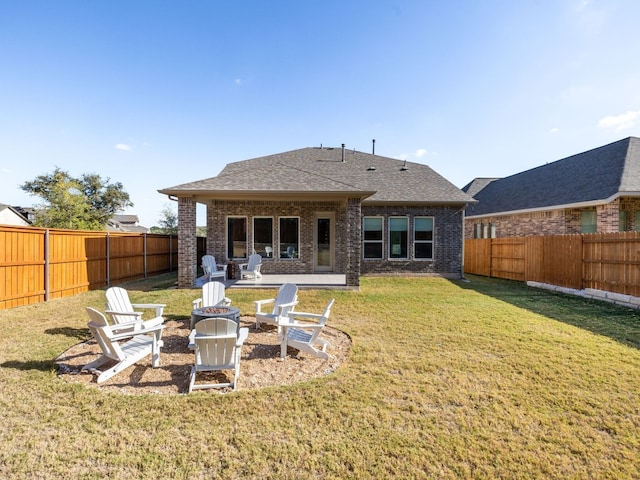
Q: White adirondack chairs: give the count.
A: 8